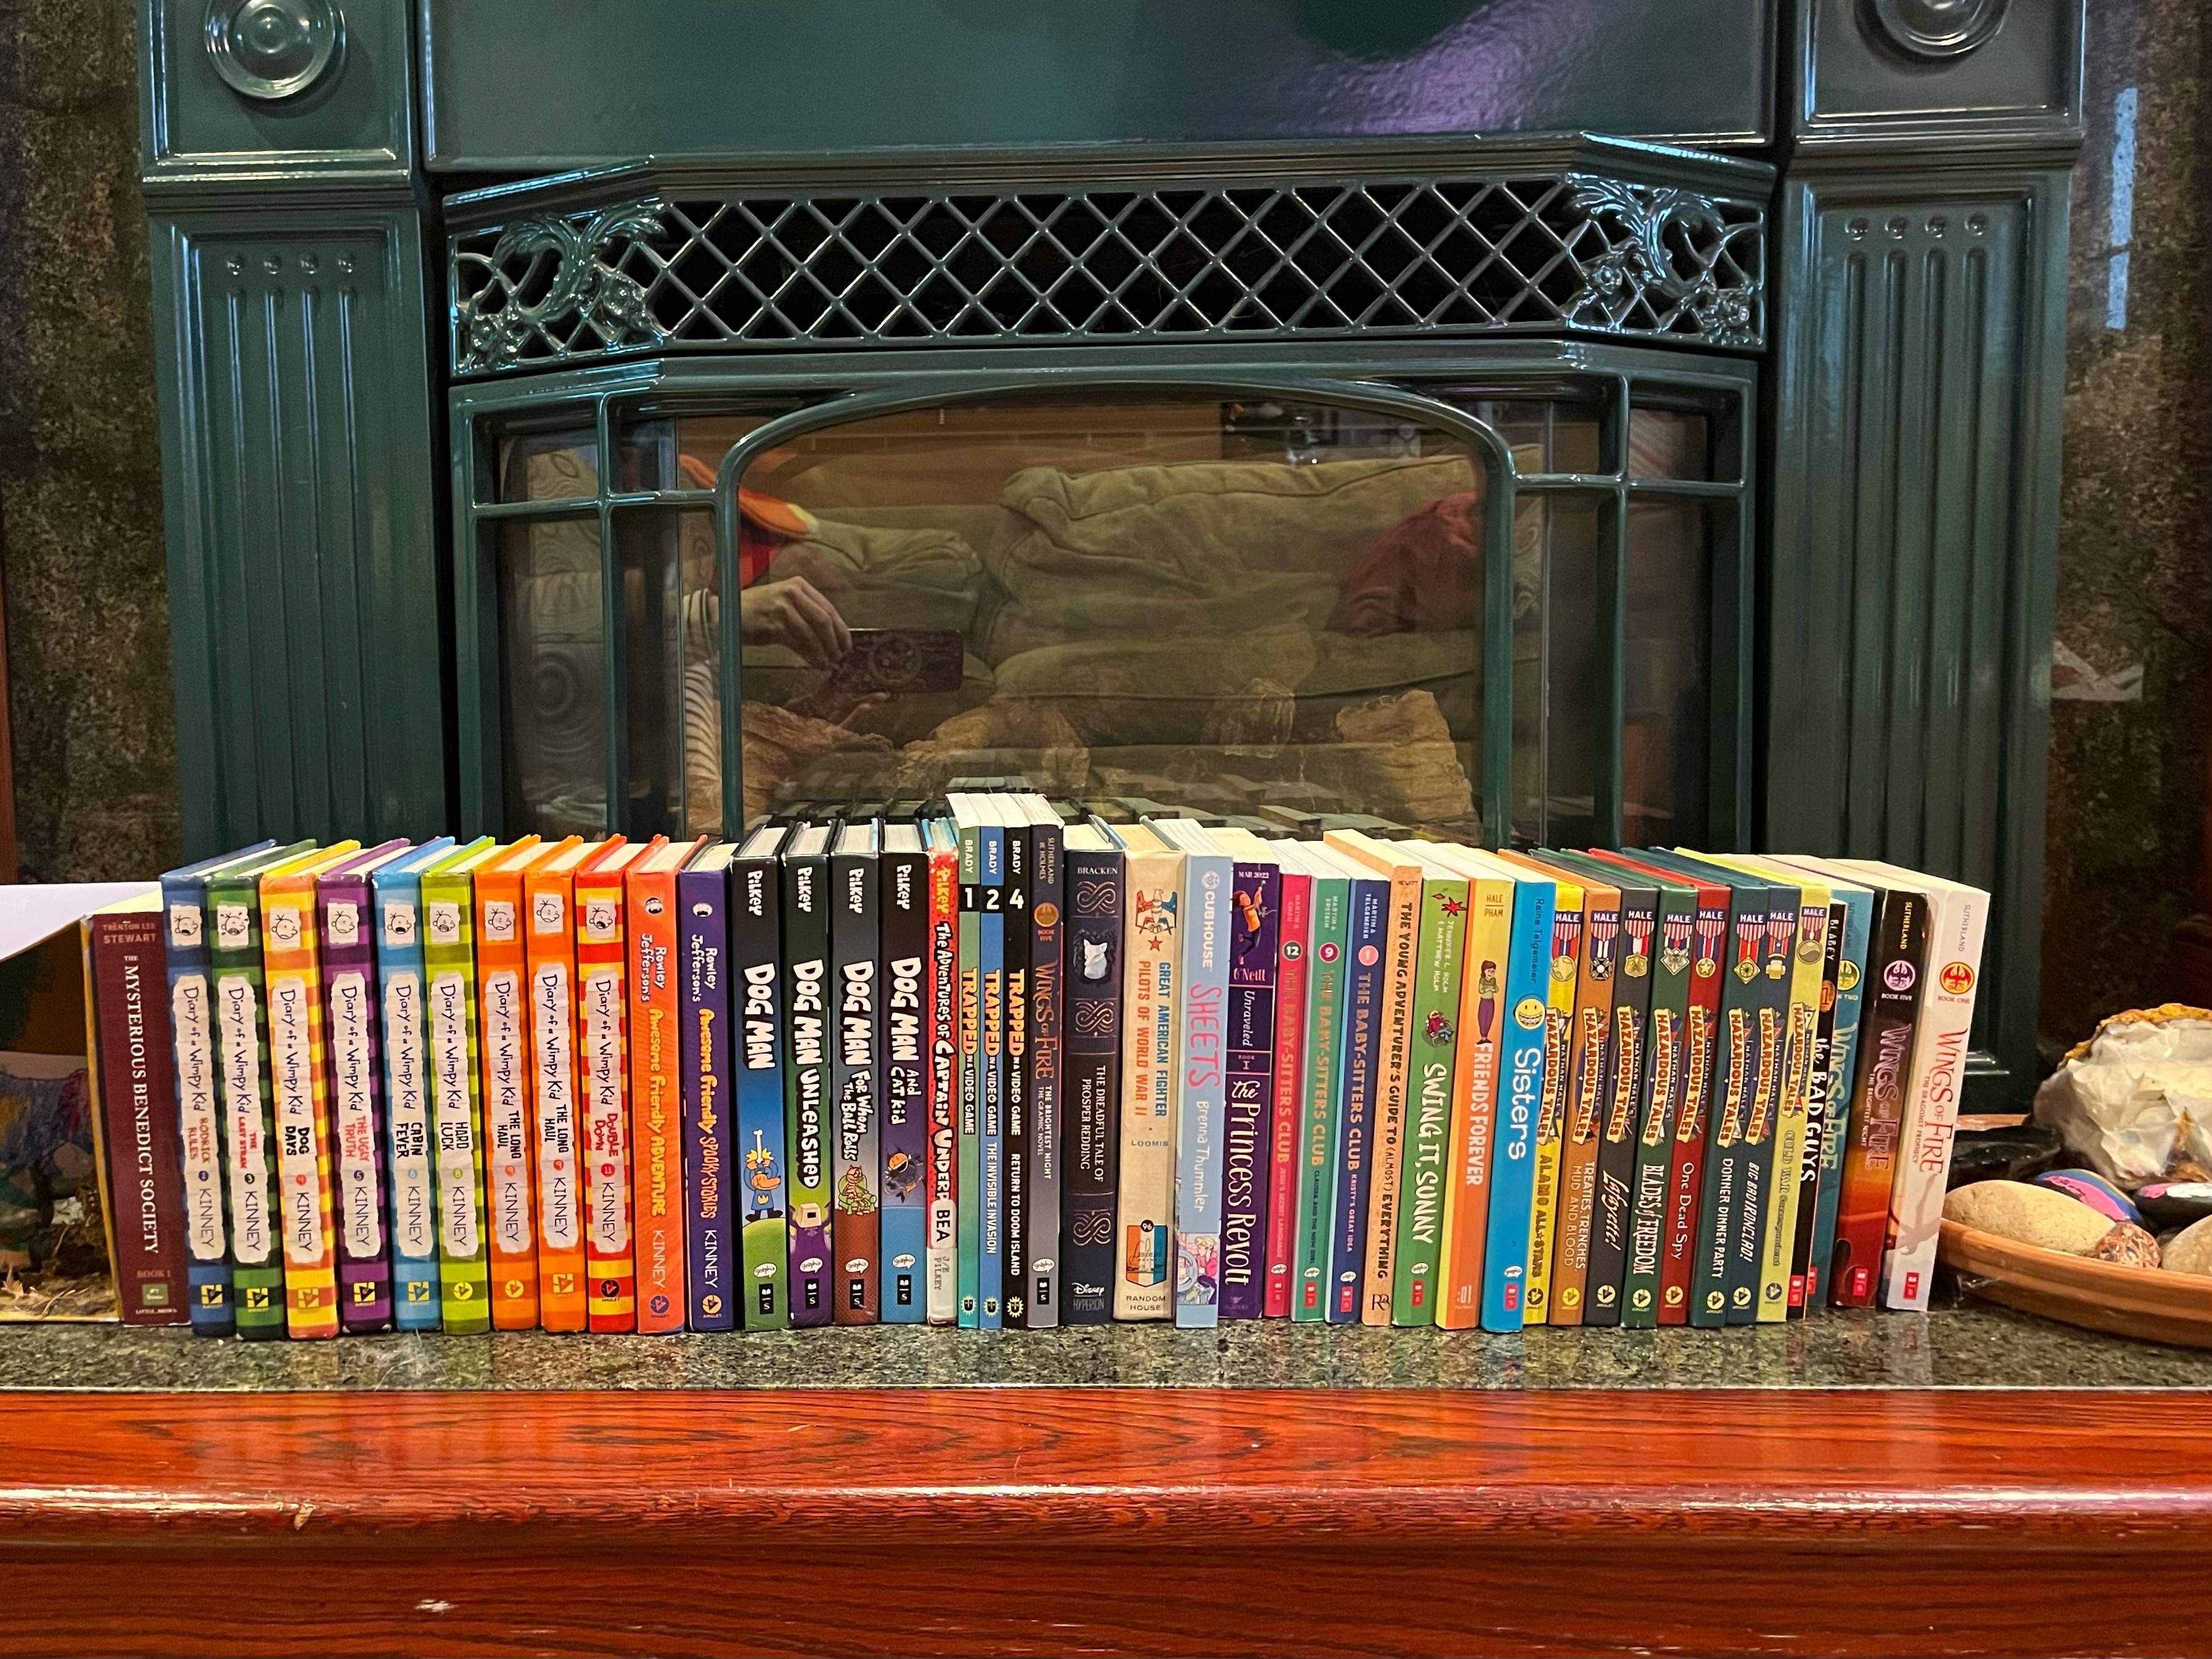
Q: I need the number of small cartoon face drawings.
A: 12